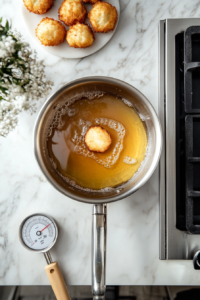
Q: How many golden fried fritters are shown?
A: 7